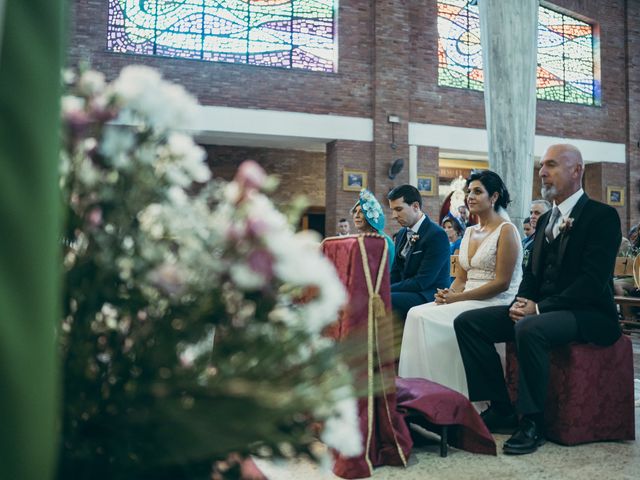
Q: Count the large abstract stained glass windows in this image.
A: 2